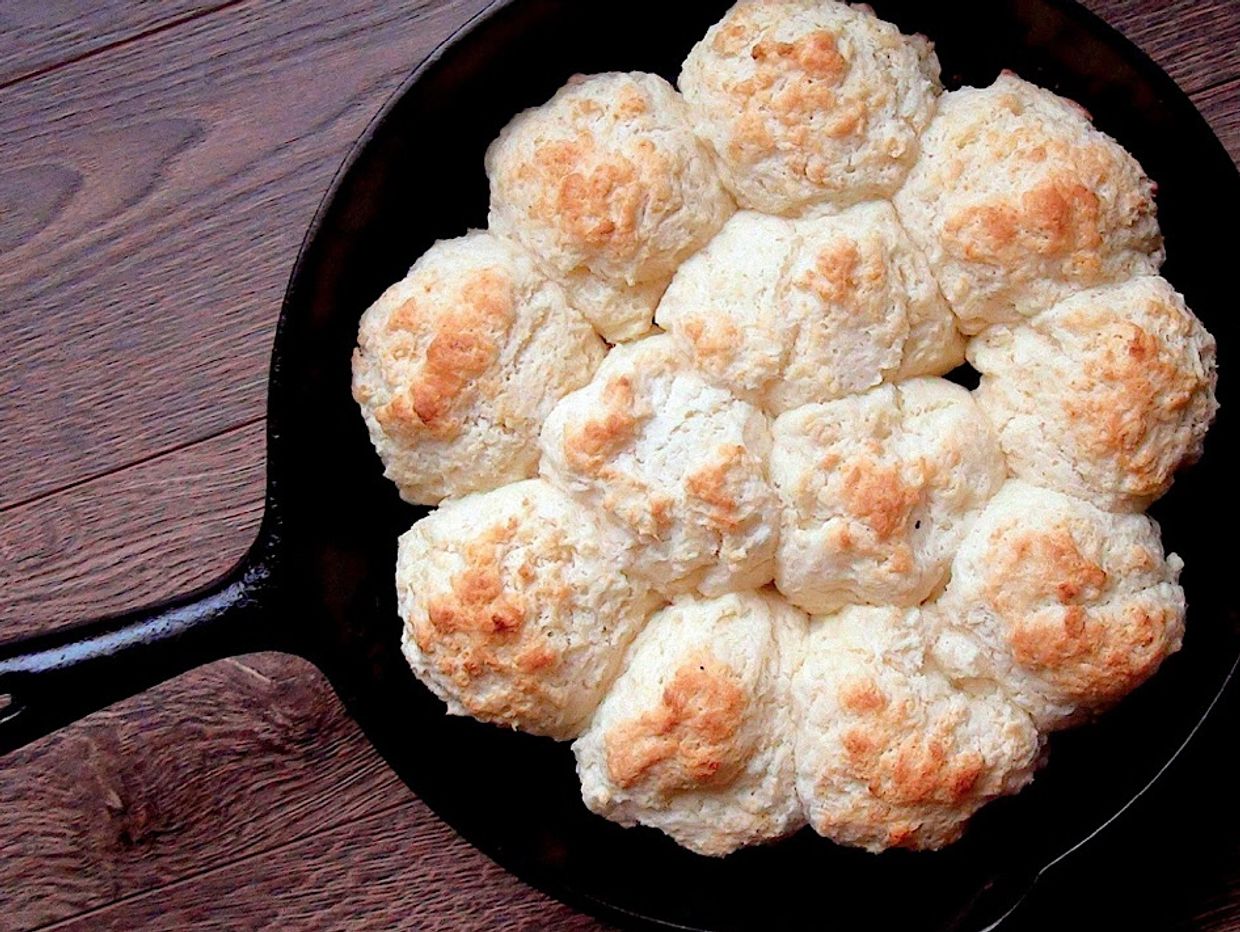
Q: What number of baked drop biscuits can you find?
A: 12